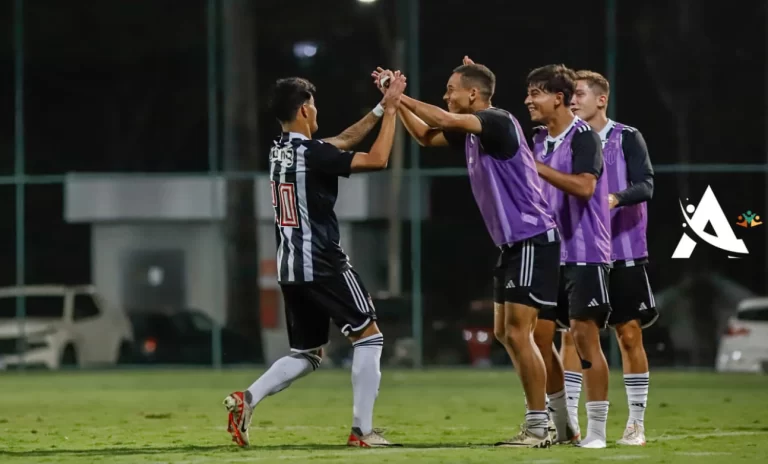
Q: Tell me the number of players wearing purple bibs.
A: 3